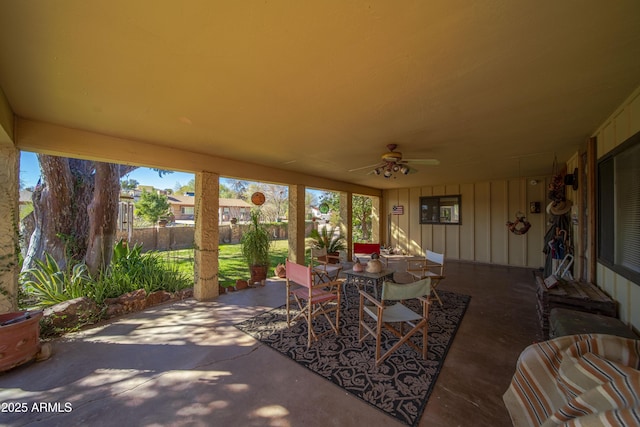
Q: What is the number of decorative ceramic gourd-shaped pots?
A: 2